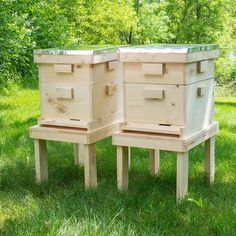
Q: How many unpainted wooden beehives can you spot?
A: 2